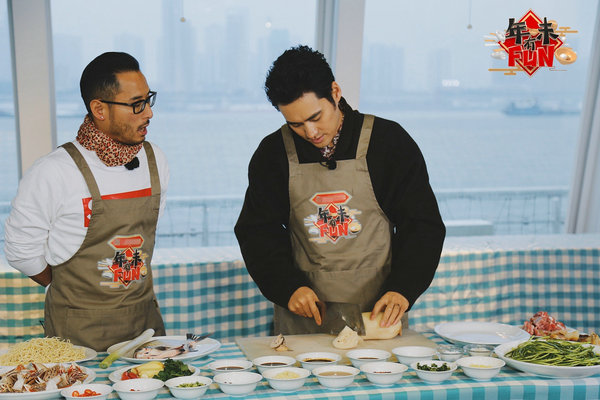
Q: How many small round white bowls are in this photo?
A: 14